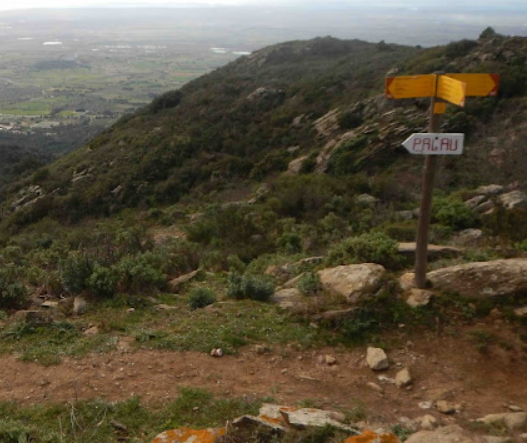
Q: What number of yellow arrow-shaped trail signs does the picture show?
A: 3